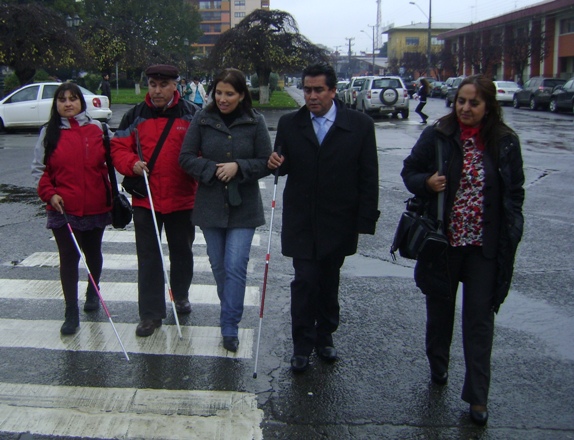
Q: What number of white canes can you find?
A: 3